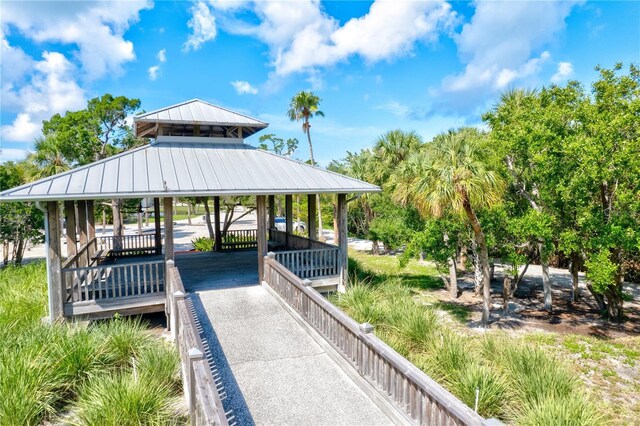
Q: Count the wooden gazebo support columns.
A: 12